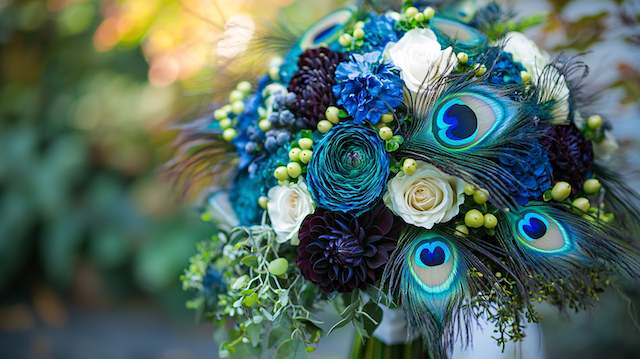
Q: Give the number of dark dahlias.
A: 3